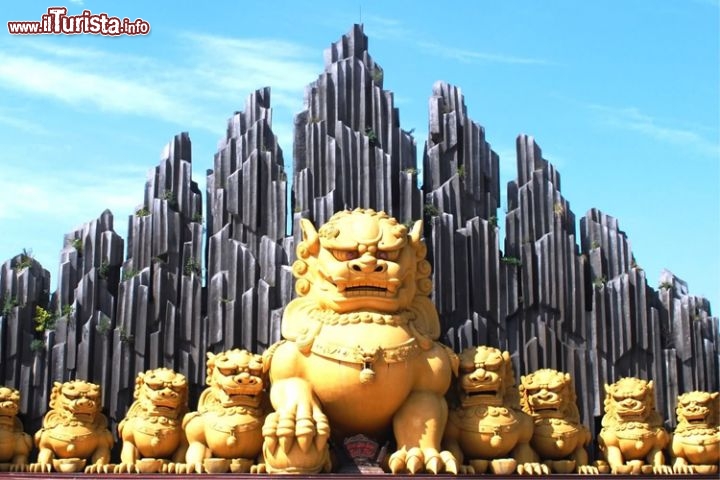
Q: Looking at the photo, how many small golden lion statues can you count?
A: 8